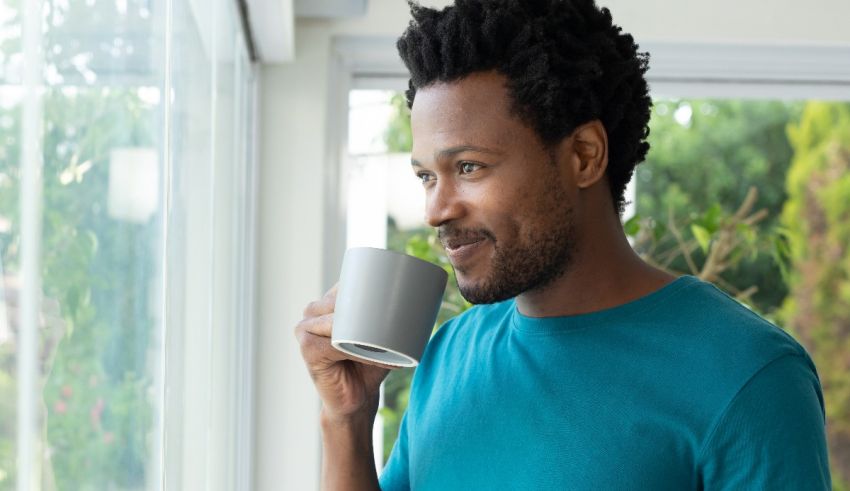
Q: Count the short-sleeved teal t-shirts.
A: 1